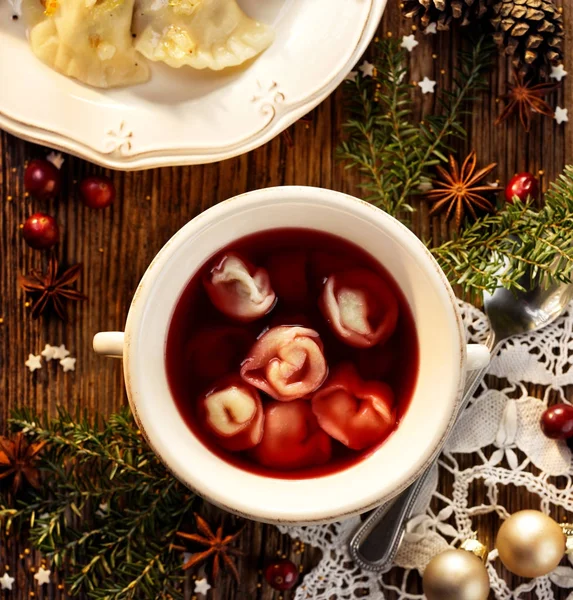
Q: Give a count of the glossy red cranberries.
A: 6